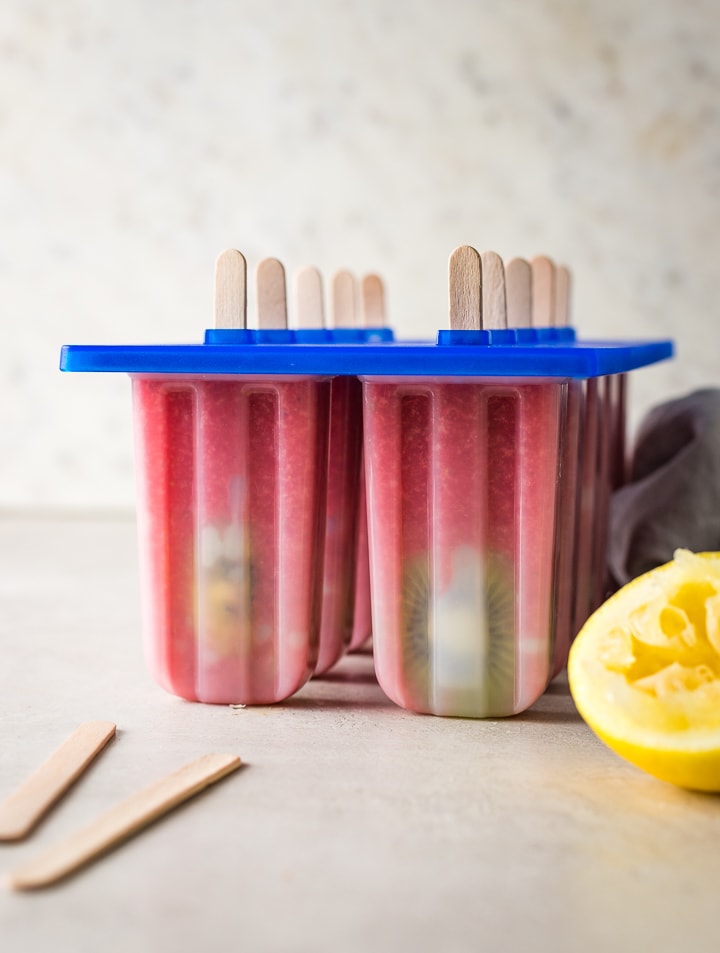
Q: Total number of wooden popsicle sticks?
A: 12